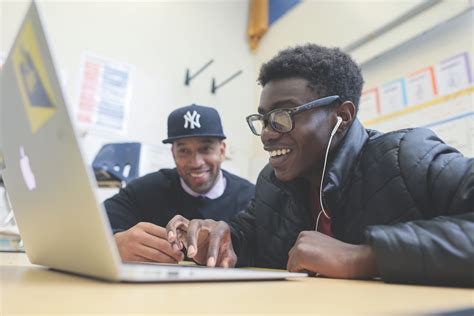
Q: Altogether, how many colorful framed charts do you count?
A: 4